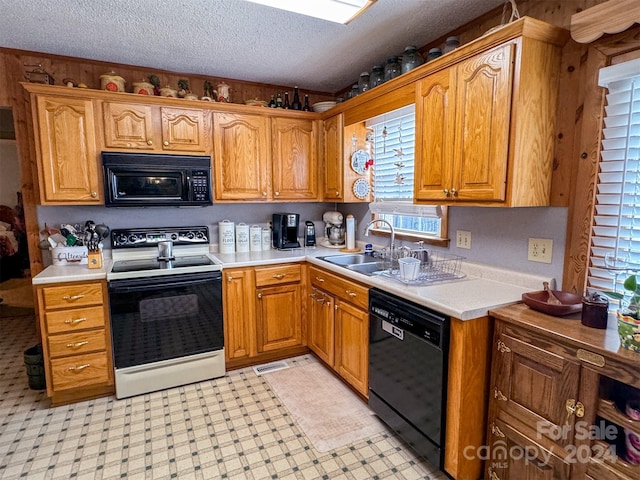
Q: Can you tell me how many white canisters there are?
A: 4